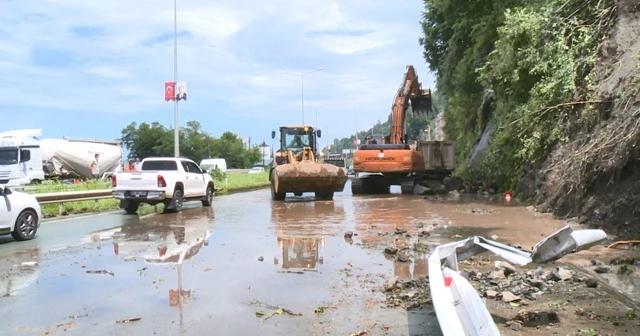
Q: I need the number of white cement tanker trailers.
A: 1